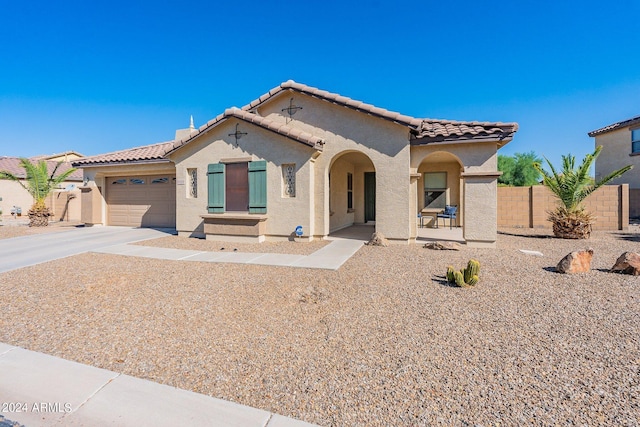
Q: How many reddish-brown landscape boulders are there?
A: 2